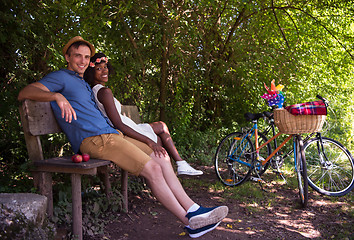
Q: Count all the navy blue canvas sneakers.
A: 2